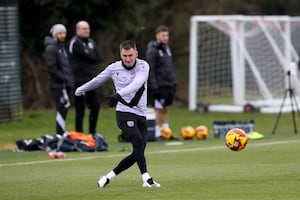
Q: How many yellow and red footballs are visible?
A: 4